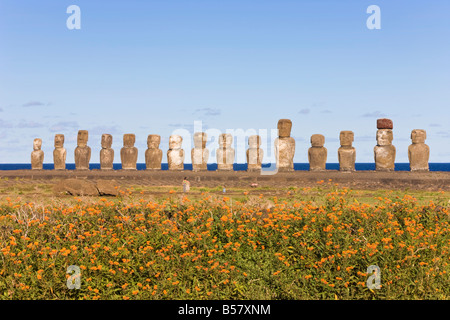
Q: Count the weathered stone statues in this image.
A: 15